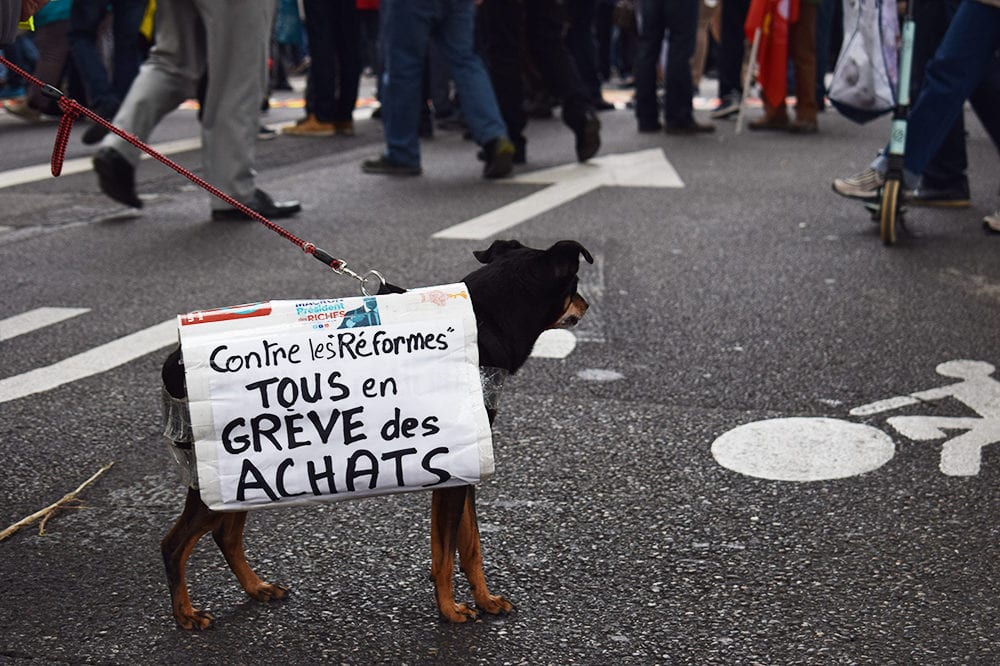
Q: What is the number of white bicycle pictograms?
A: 1